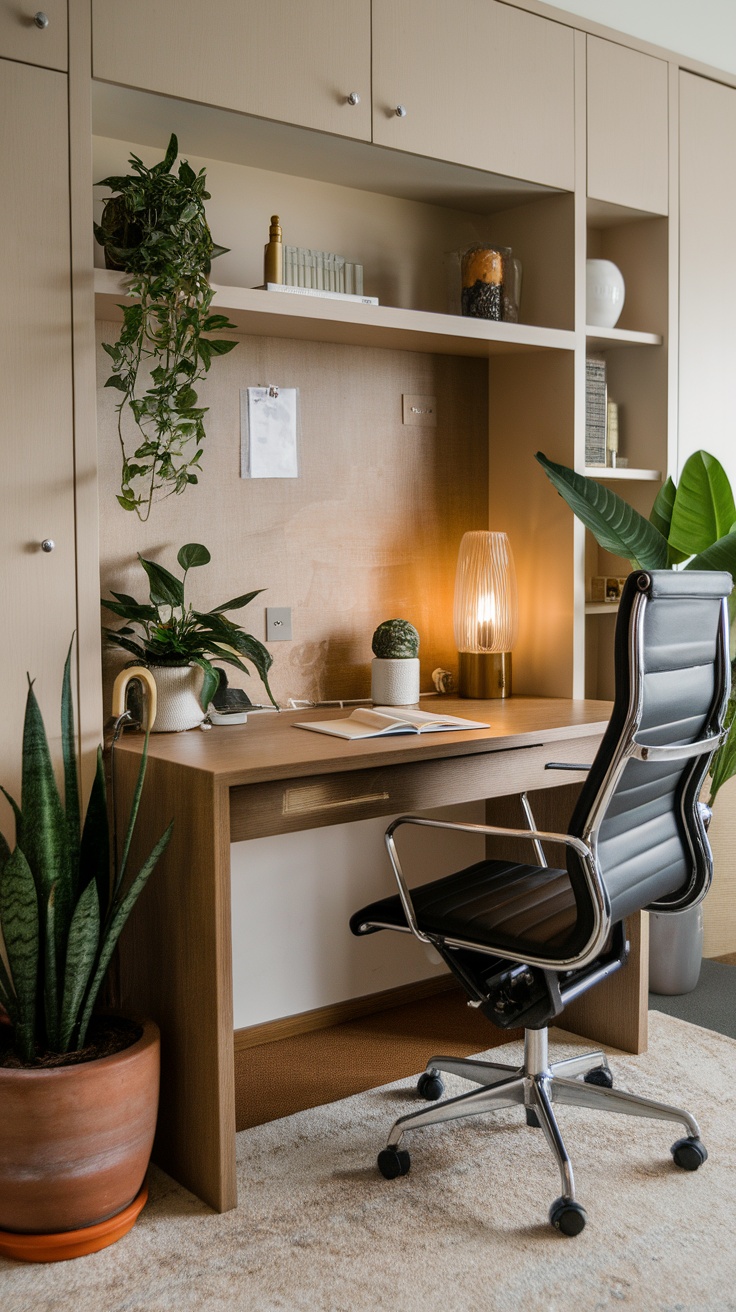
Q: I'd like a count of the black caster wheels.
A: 5